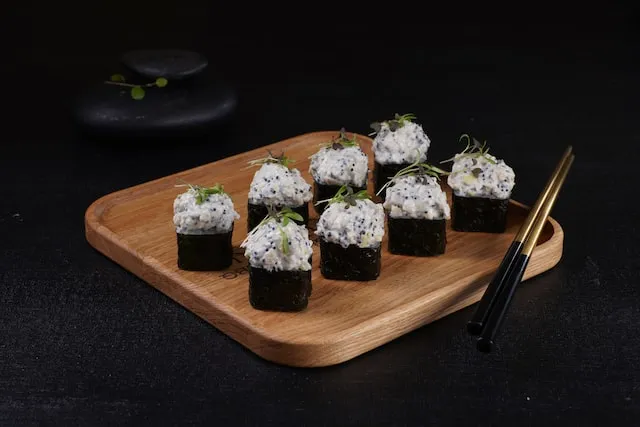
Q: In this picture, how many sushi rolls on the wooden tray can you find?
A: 8